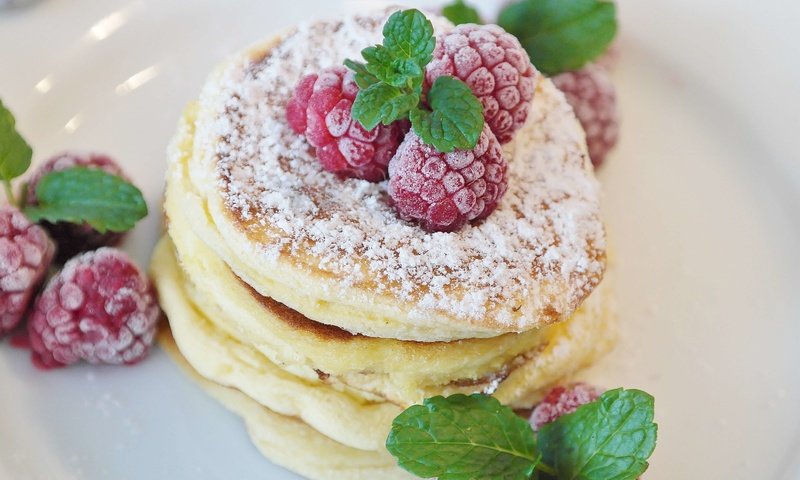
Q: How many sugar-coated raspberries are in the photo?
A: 8